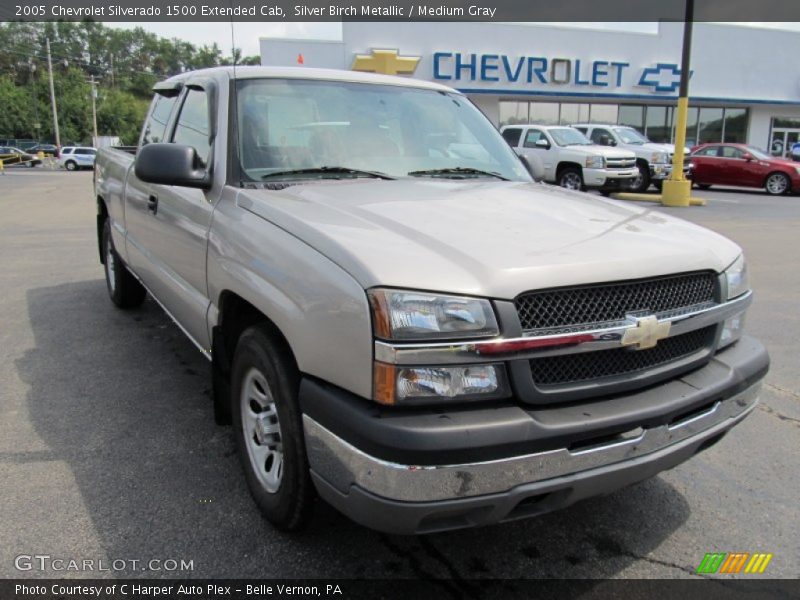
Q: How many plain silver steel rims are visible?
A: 2